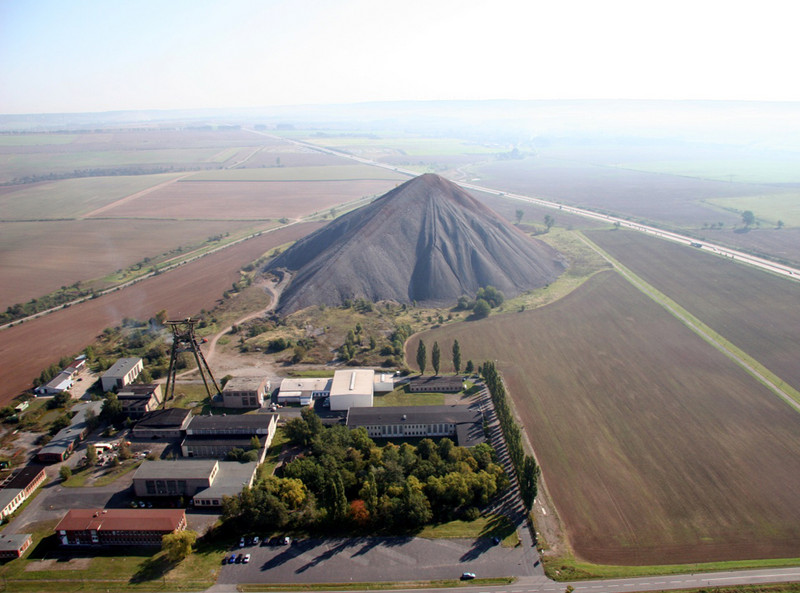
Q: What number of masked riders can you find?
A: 0